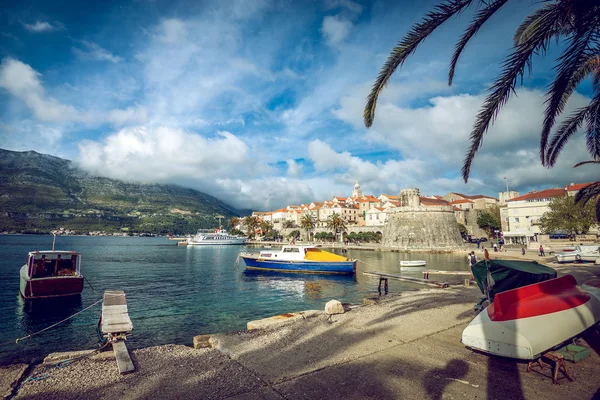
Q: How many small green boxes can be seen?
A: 1